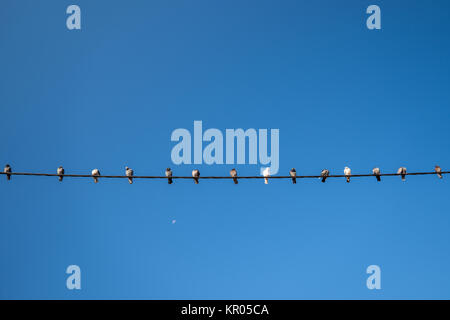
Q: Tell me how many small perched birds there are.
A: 14